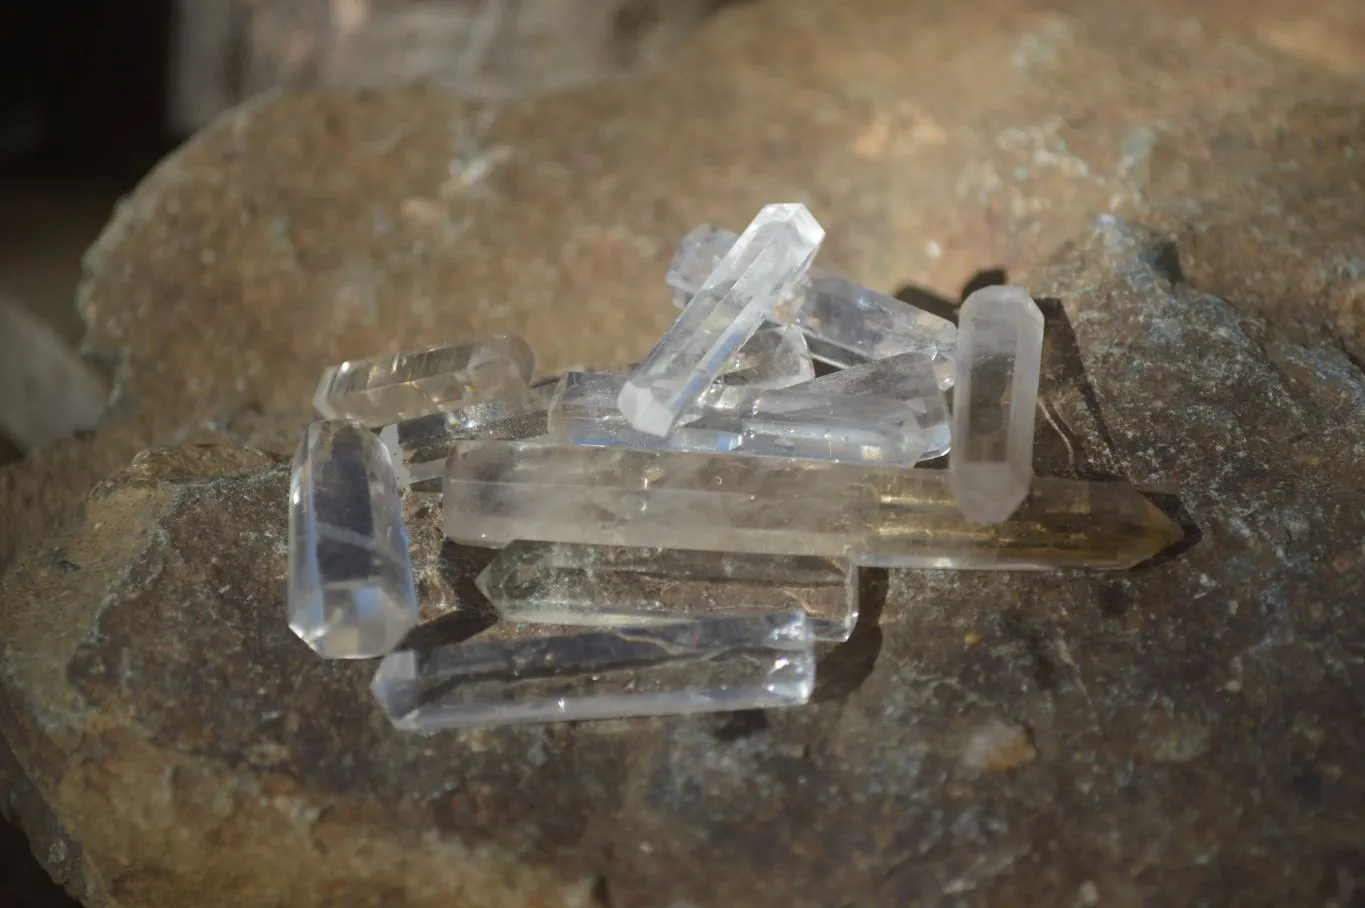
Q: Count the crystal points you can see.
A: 12